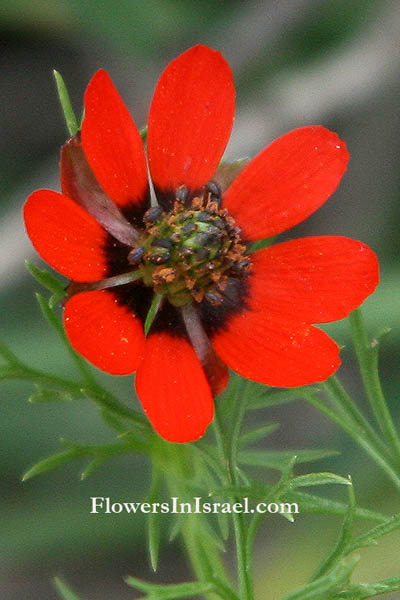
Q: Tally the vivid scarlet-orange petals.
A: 8